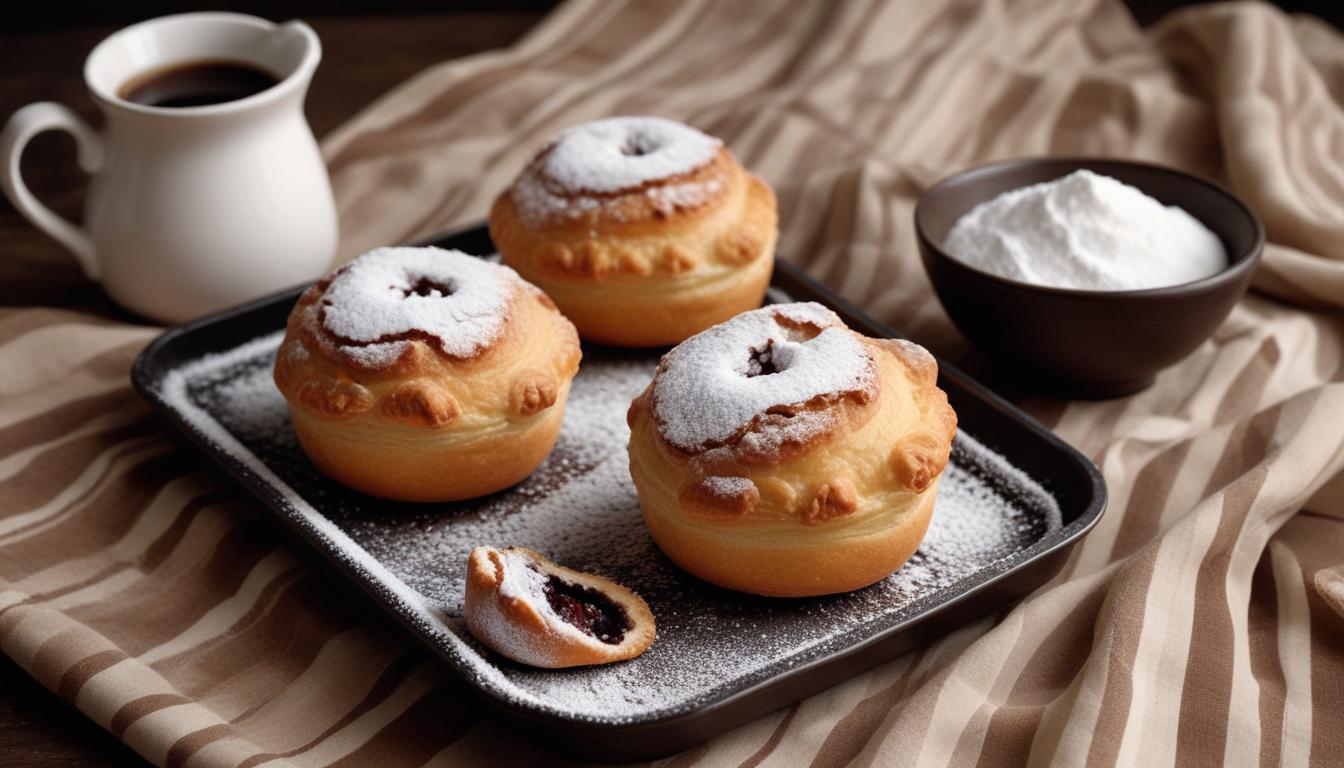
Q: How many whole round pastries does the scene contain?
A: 3